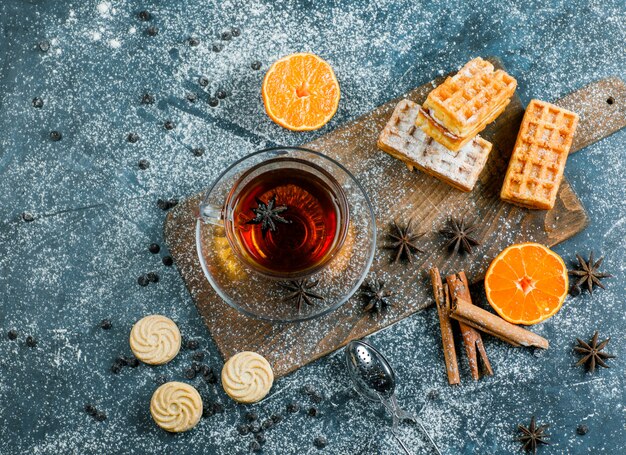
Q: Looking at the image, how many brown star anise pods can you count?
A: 8